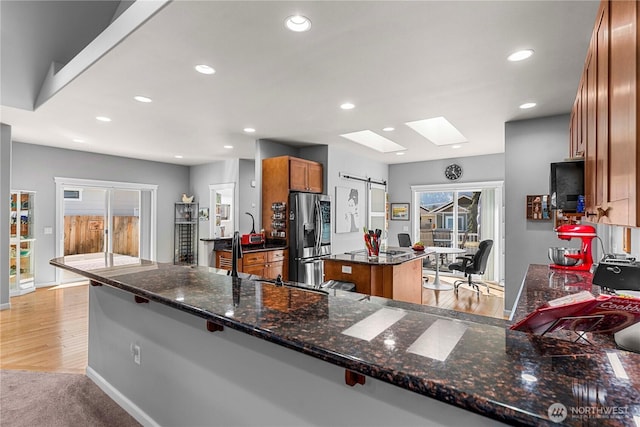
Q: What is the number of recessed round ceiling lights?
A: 14